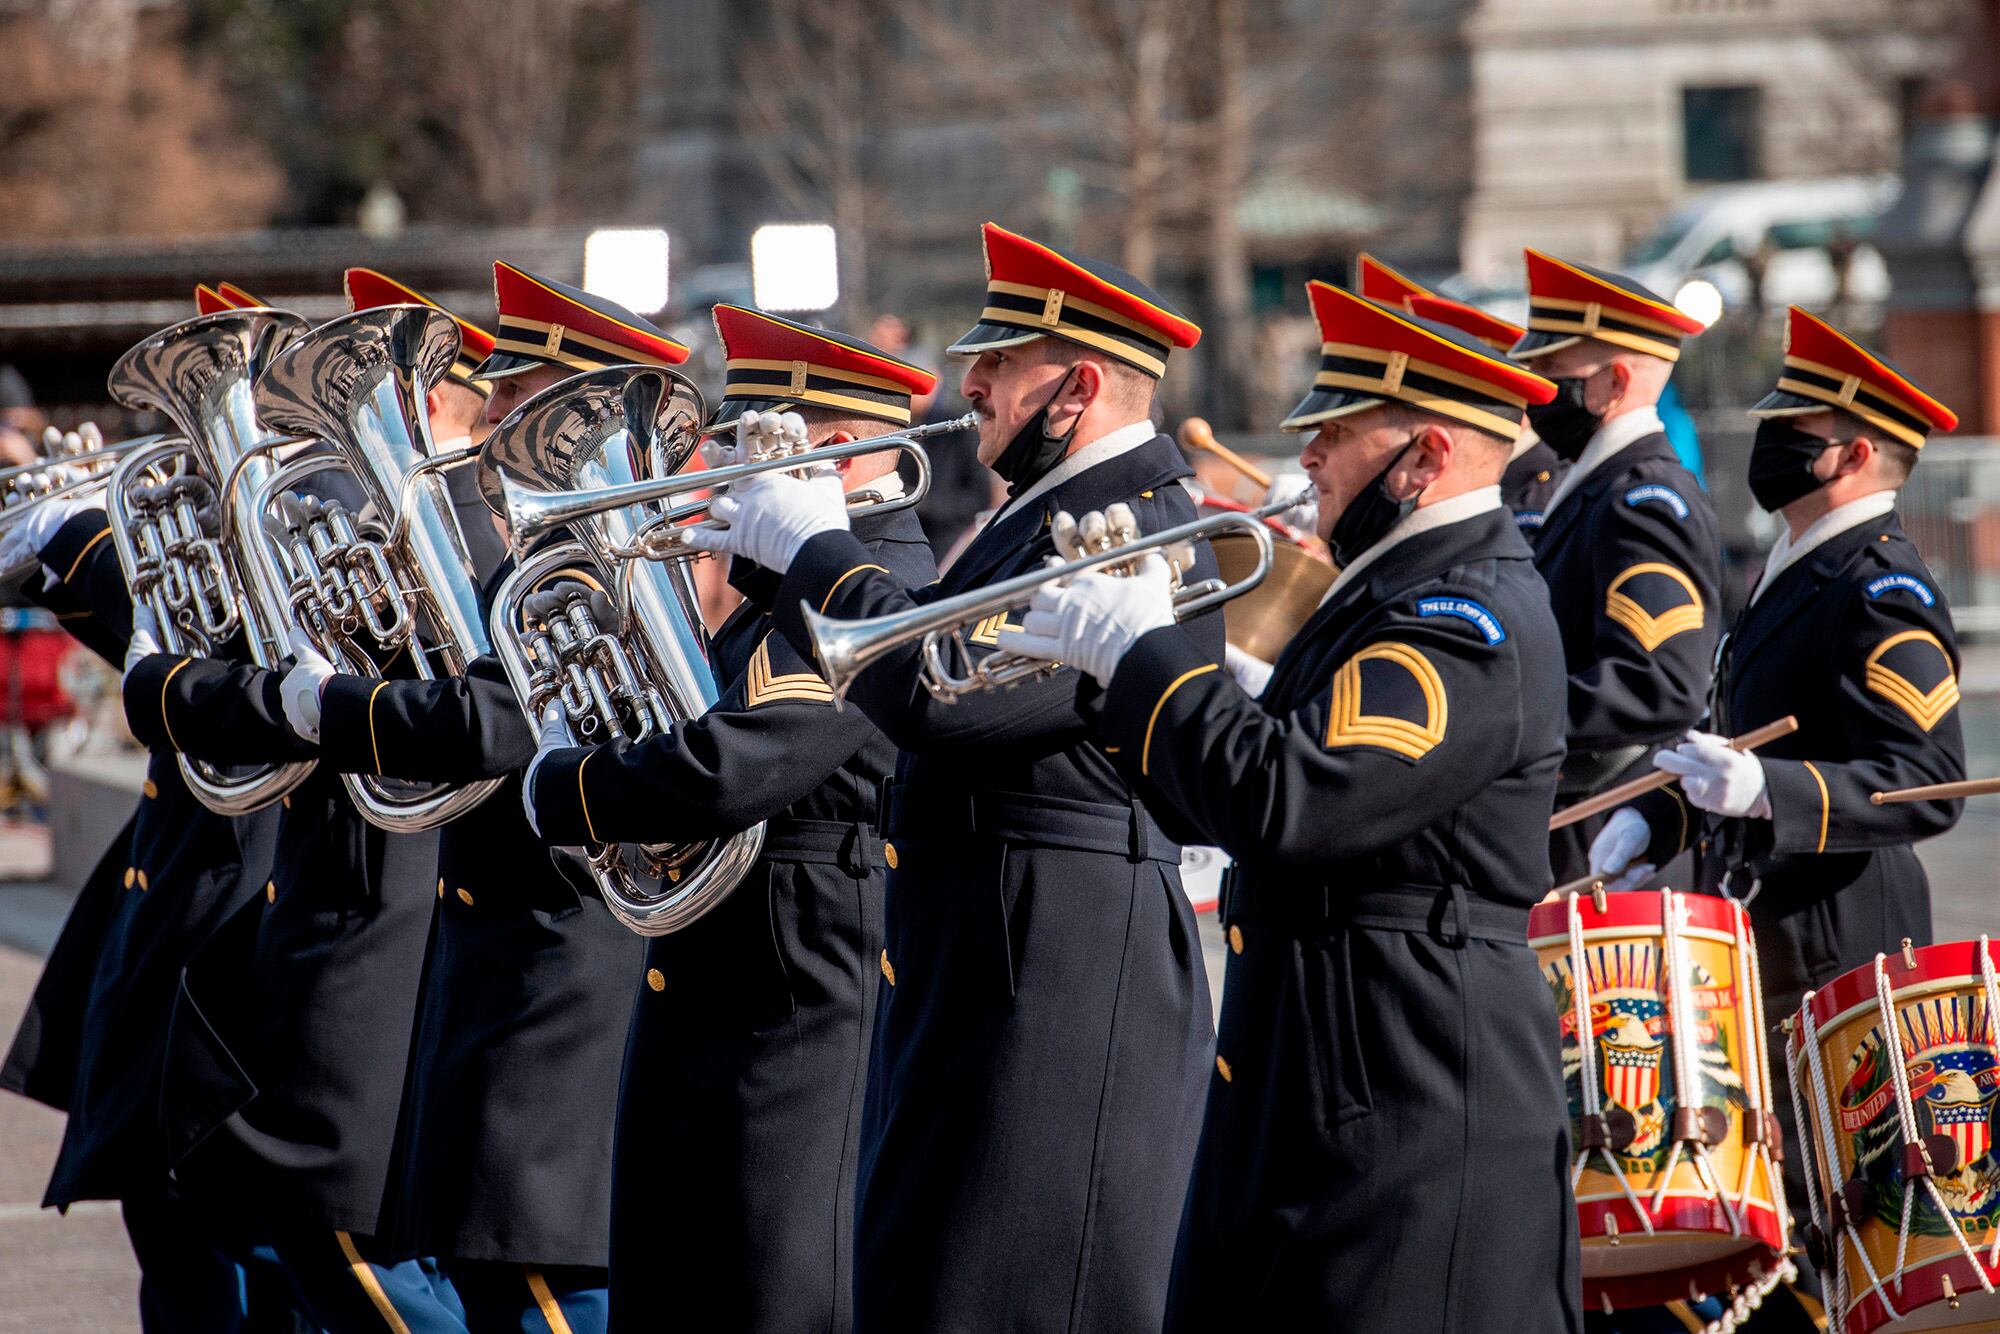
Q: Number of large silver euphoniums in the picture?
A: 3